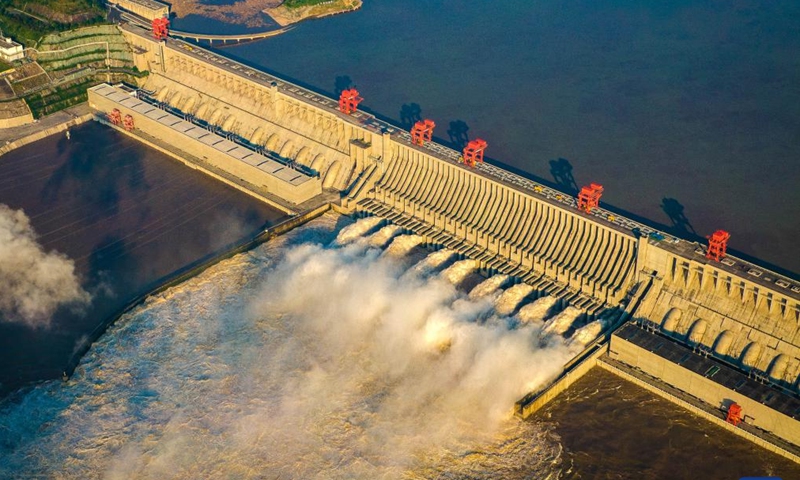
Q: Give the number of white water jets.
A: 10